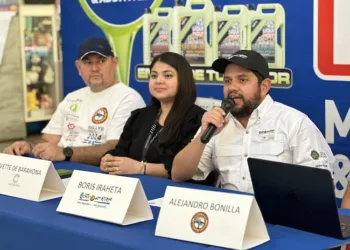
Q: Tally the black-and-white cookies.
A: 0